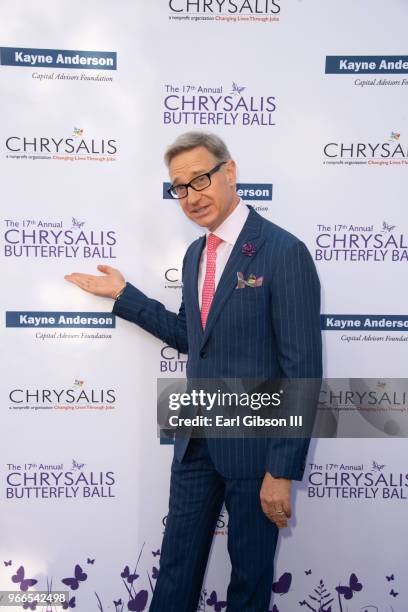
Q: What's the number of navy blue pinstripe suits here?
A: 1